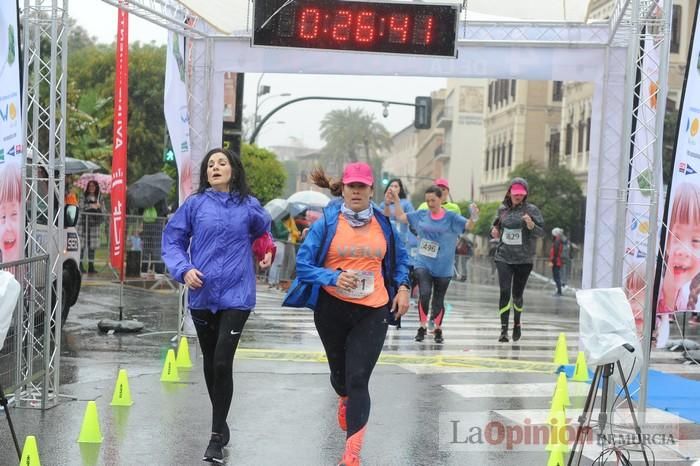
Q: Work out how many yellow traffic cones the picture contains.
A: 11